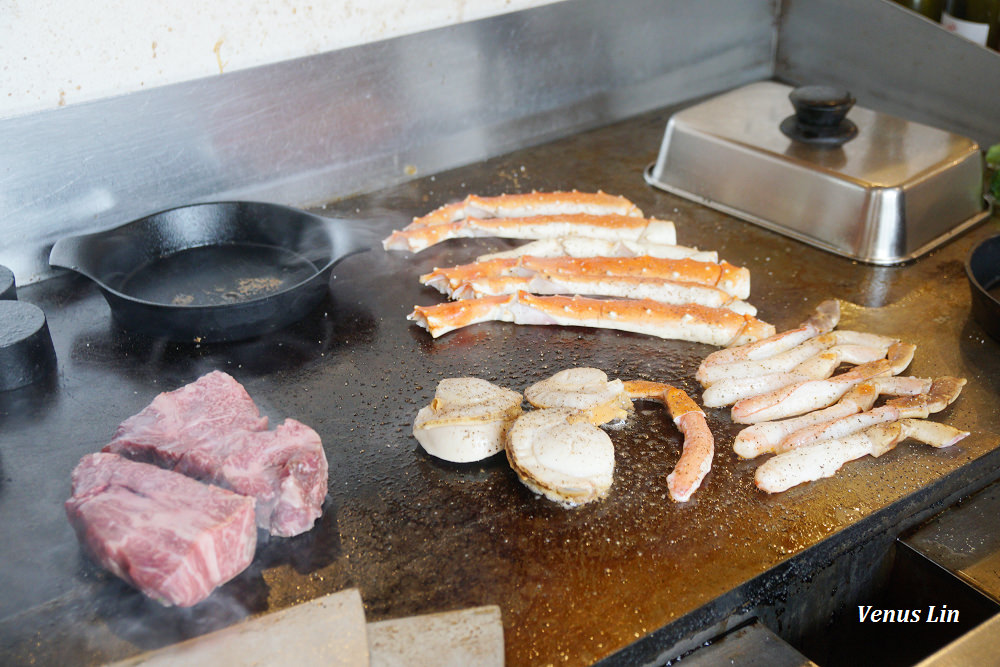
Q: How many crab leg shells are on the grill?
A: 6